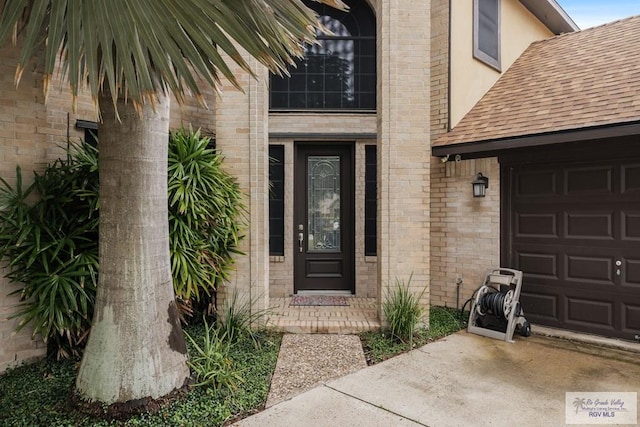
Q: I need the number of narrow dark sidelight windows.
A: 2